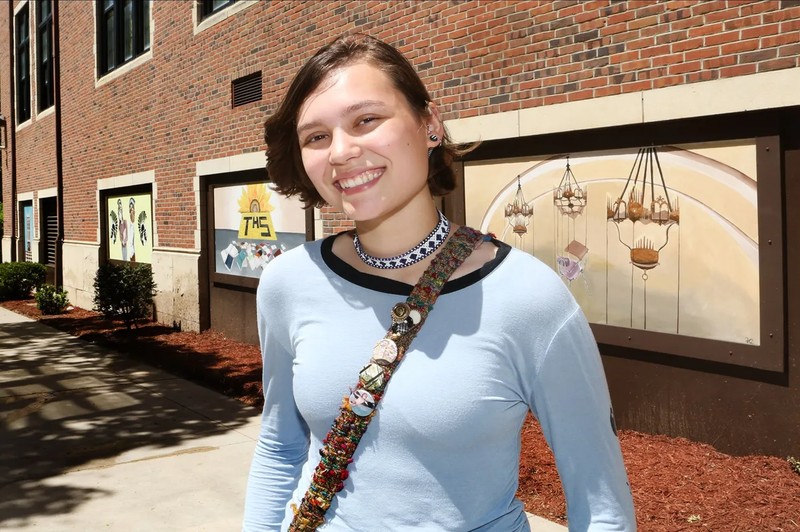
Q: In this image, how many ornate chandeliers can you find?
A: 3